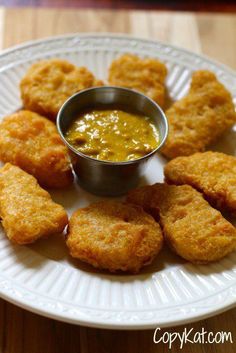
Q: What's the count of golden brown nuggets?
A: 8